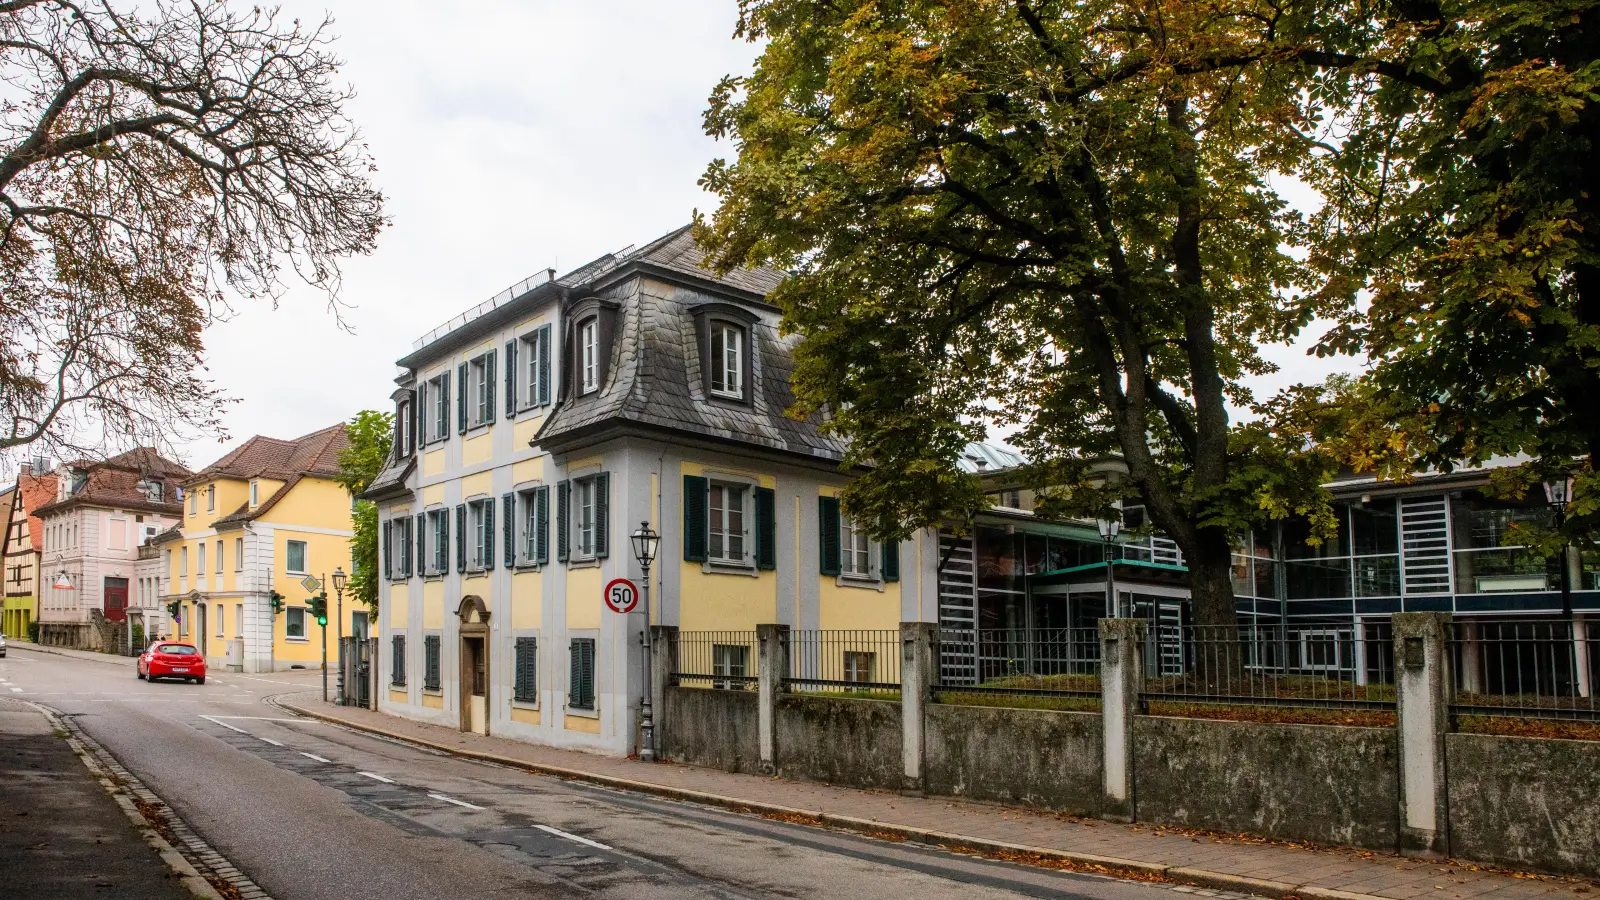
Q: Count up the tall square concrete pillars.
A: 5